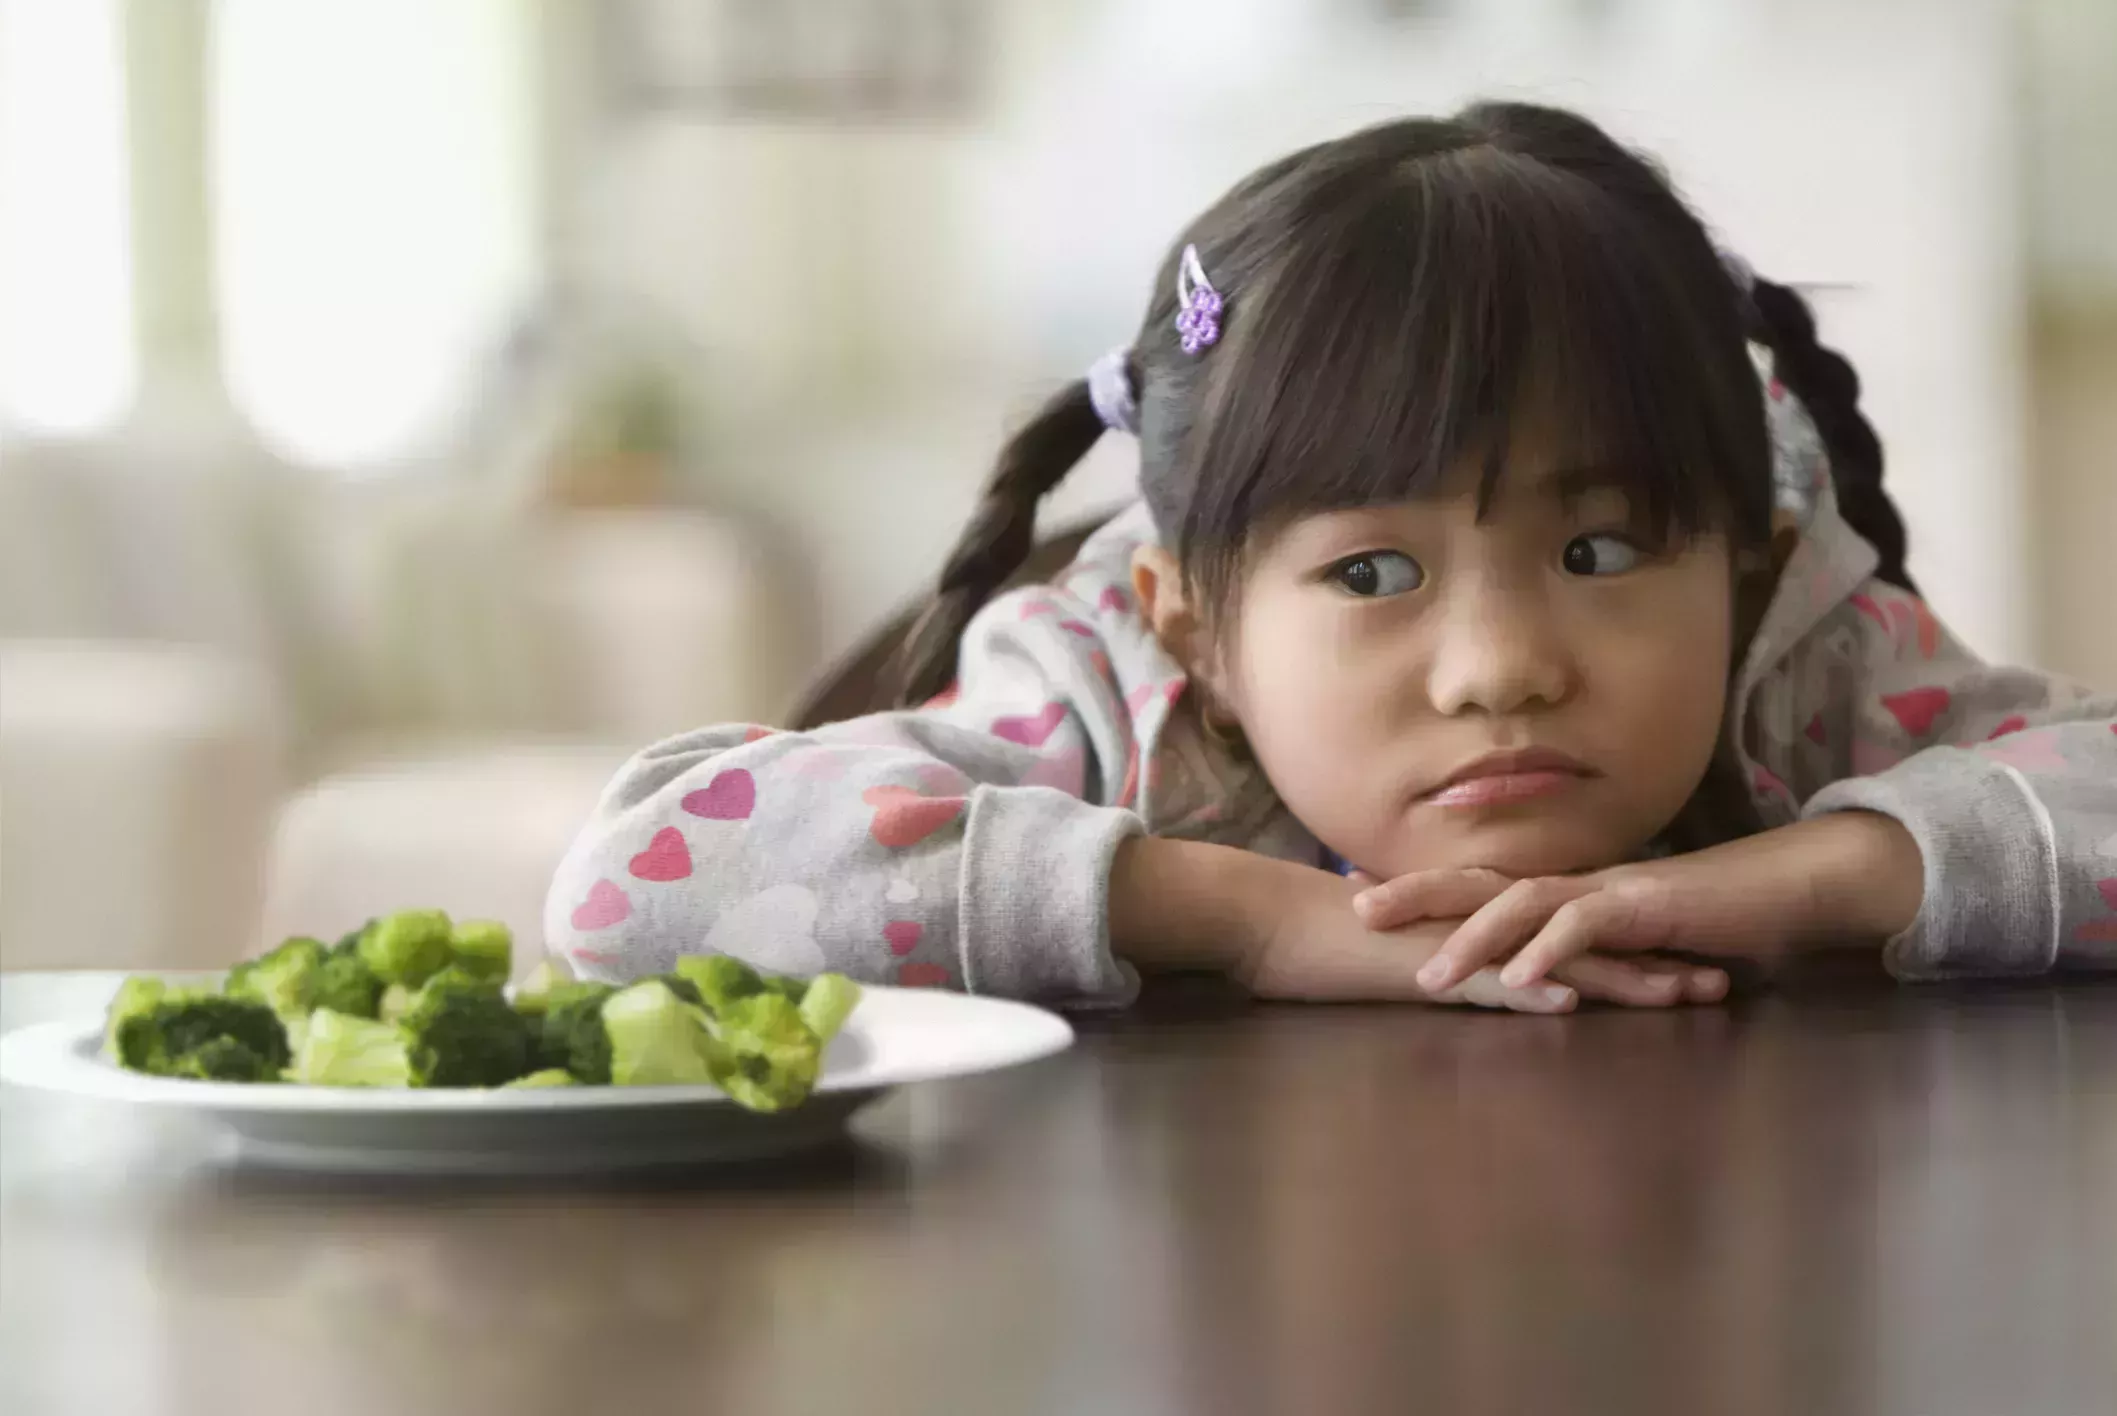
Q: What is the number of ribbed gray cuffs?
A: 2